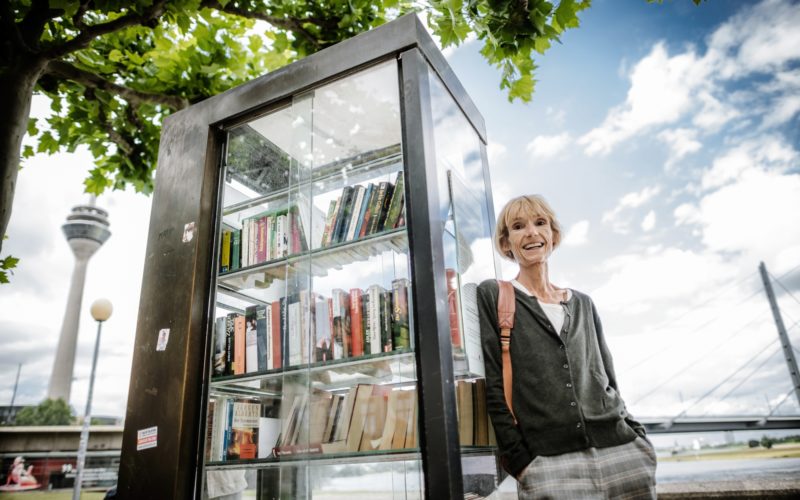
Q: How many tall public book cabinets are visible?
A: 1